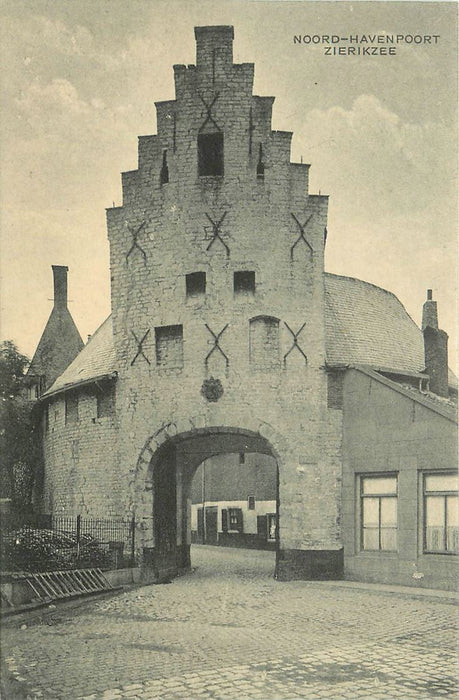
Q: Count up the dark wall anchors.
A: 7